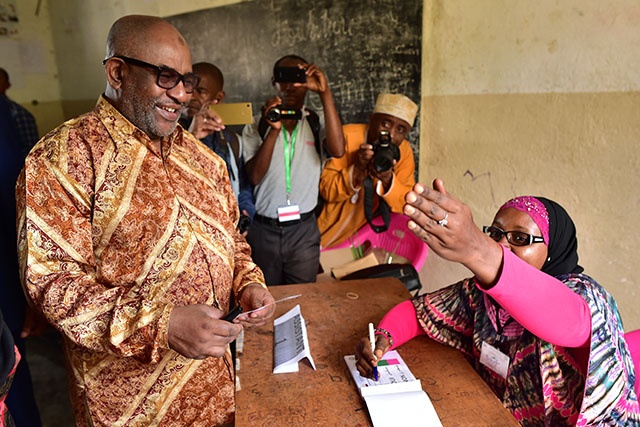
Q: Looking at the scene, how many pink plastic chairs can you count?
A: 2